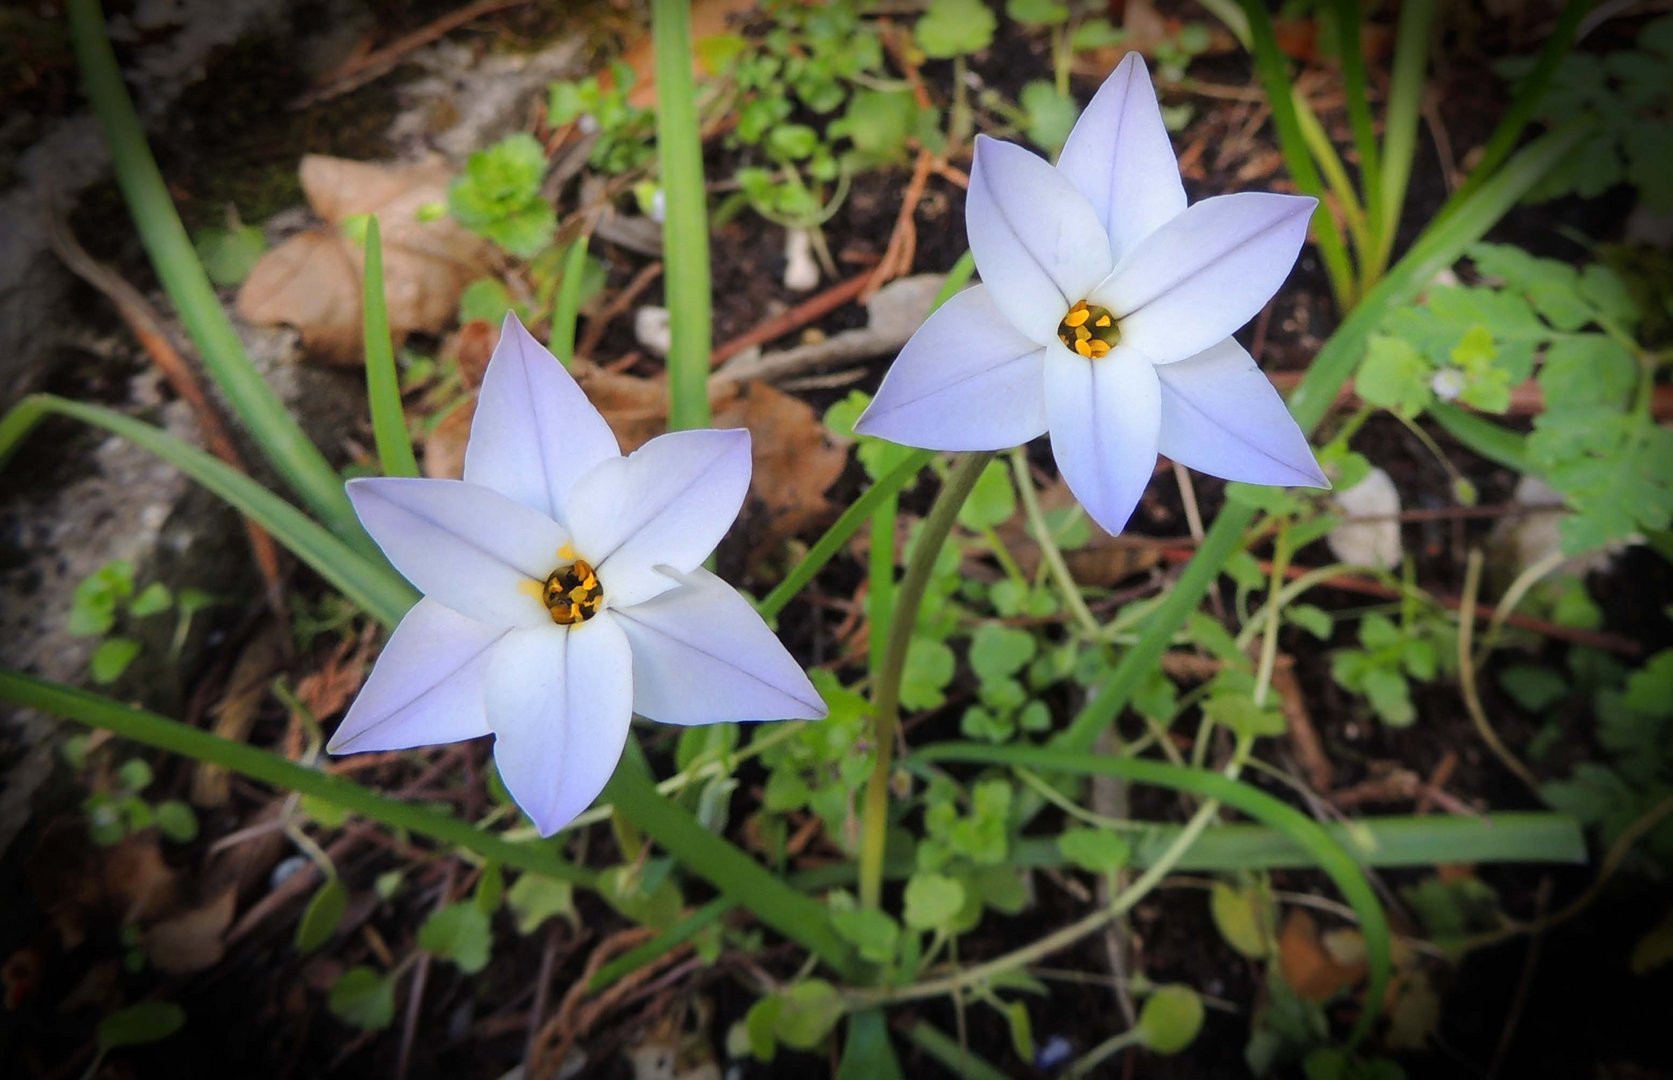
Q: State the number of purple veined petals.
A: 12